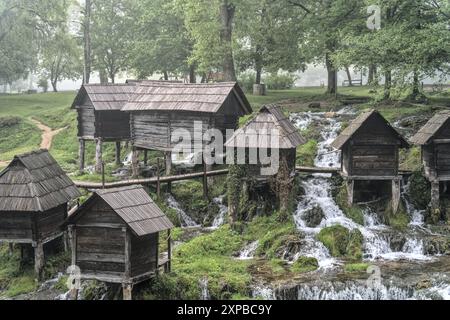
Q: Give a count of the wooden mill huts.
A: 7